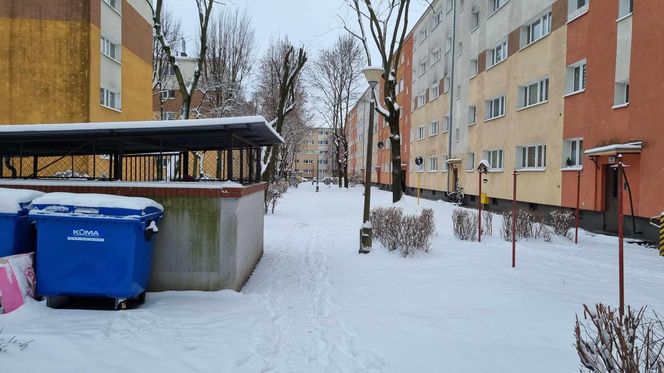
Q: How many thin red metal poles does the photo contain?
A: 4